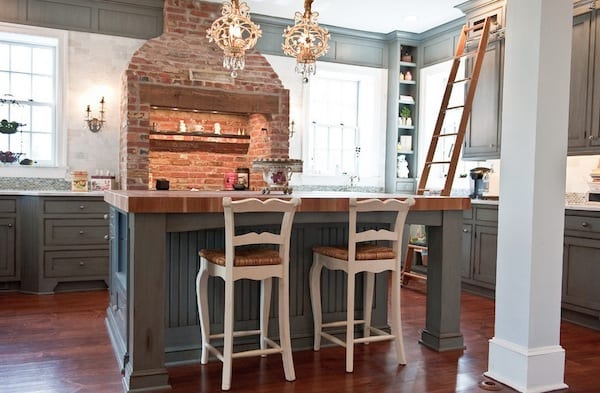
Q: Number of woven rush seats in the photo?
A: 2